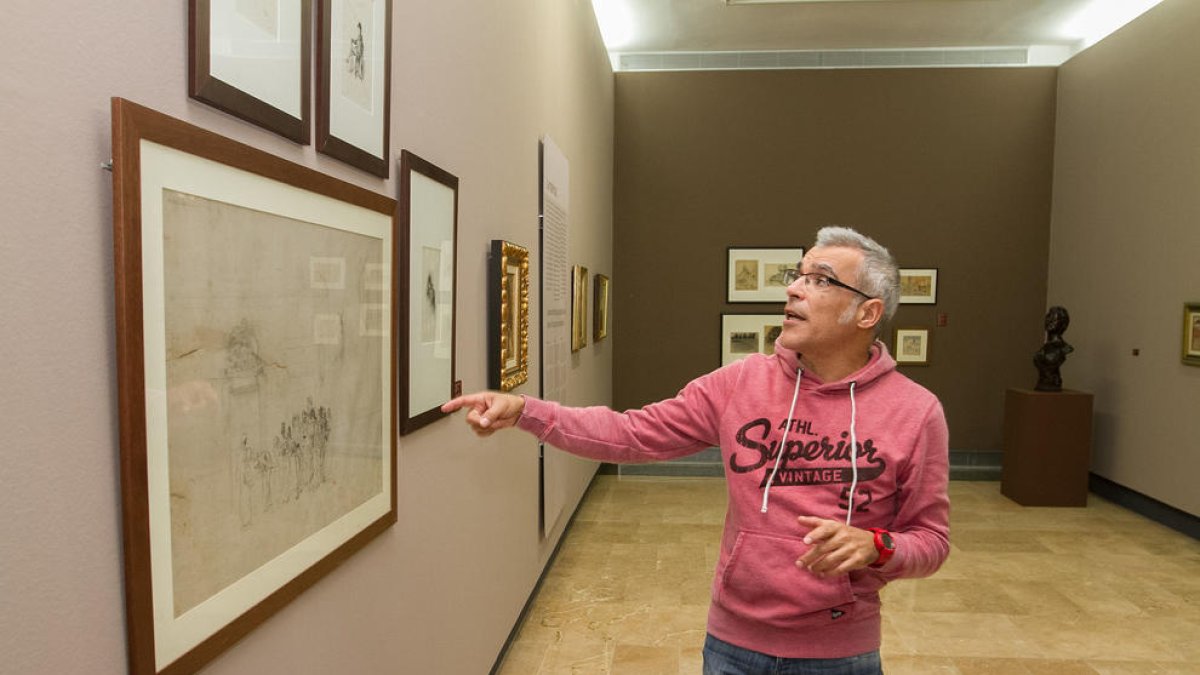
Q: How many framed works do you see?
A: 12